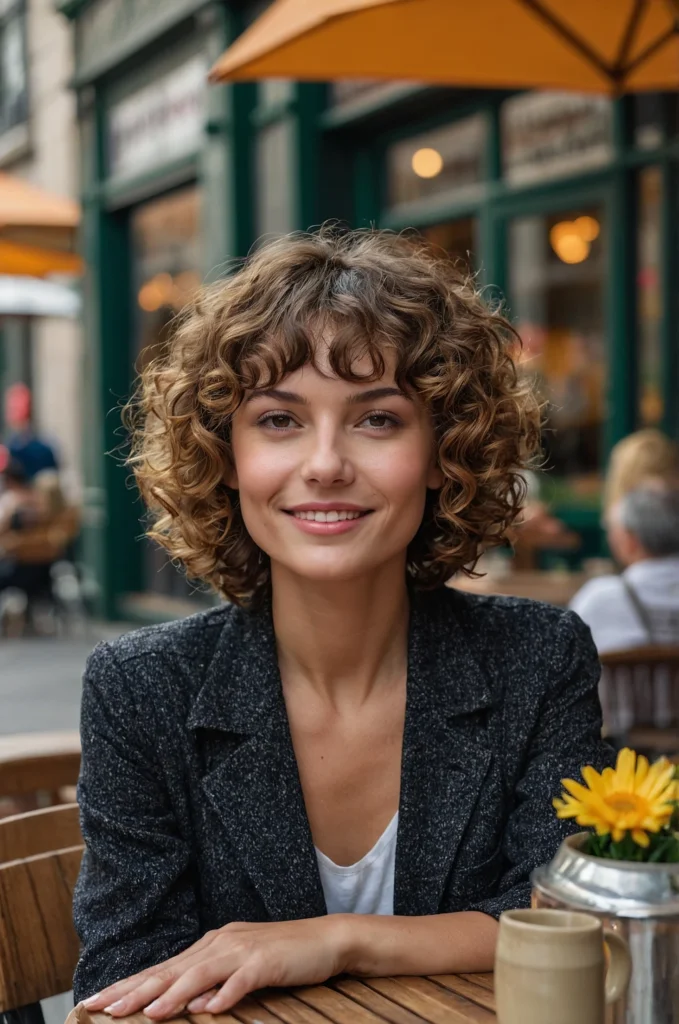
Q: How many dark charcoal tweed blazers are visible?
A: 1